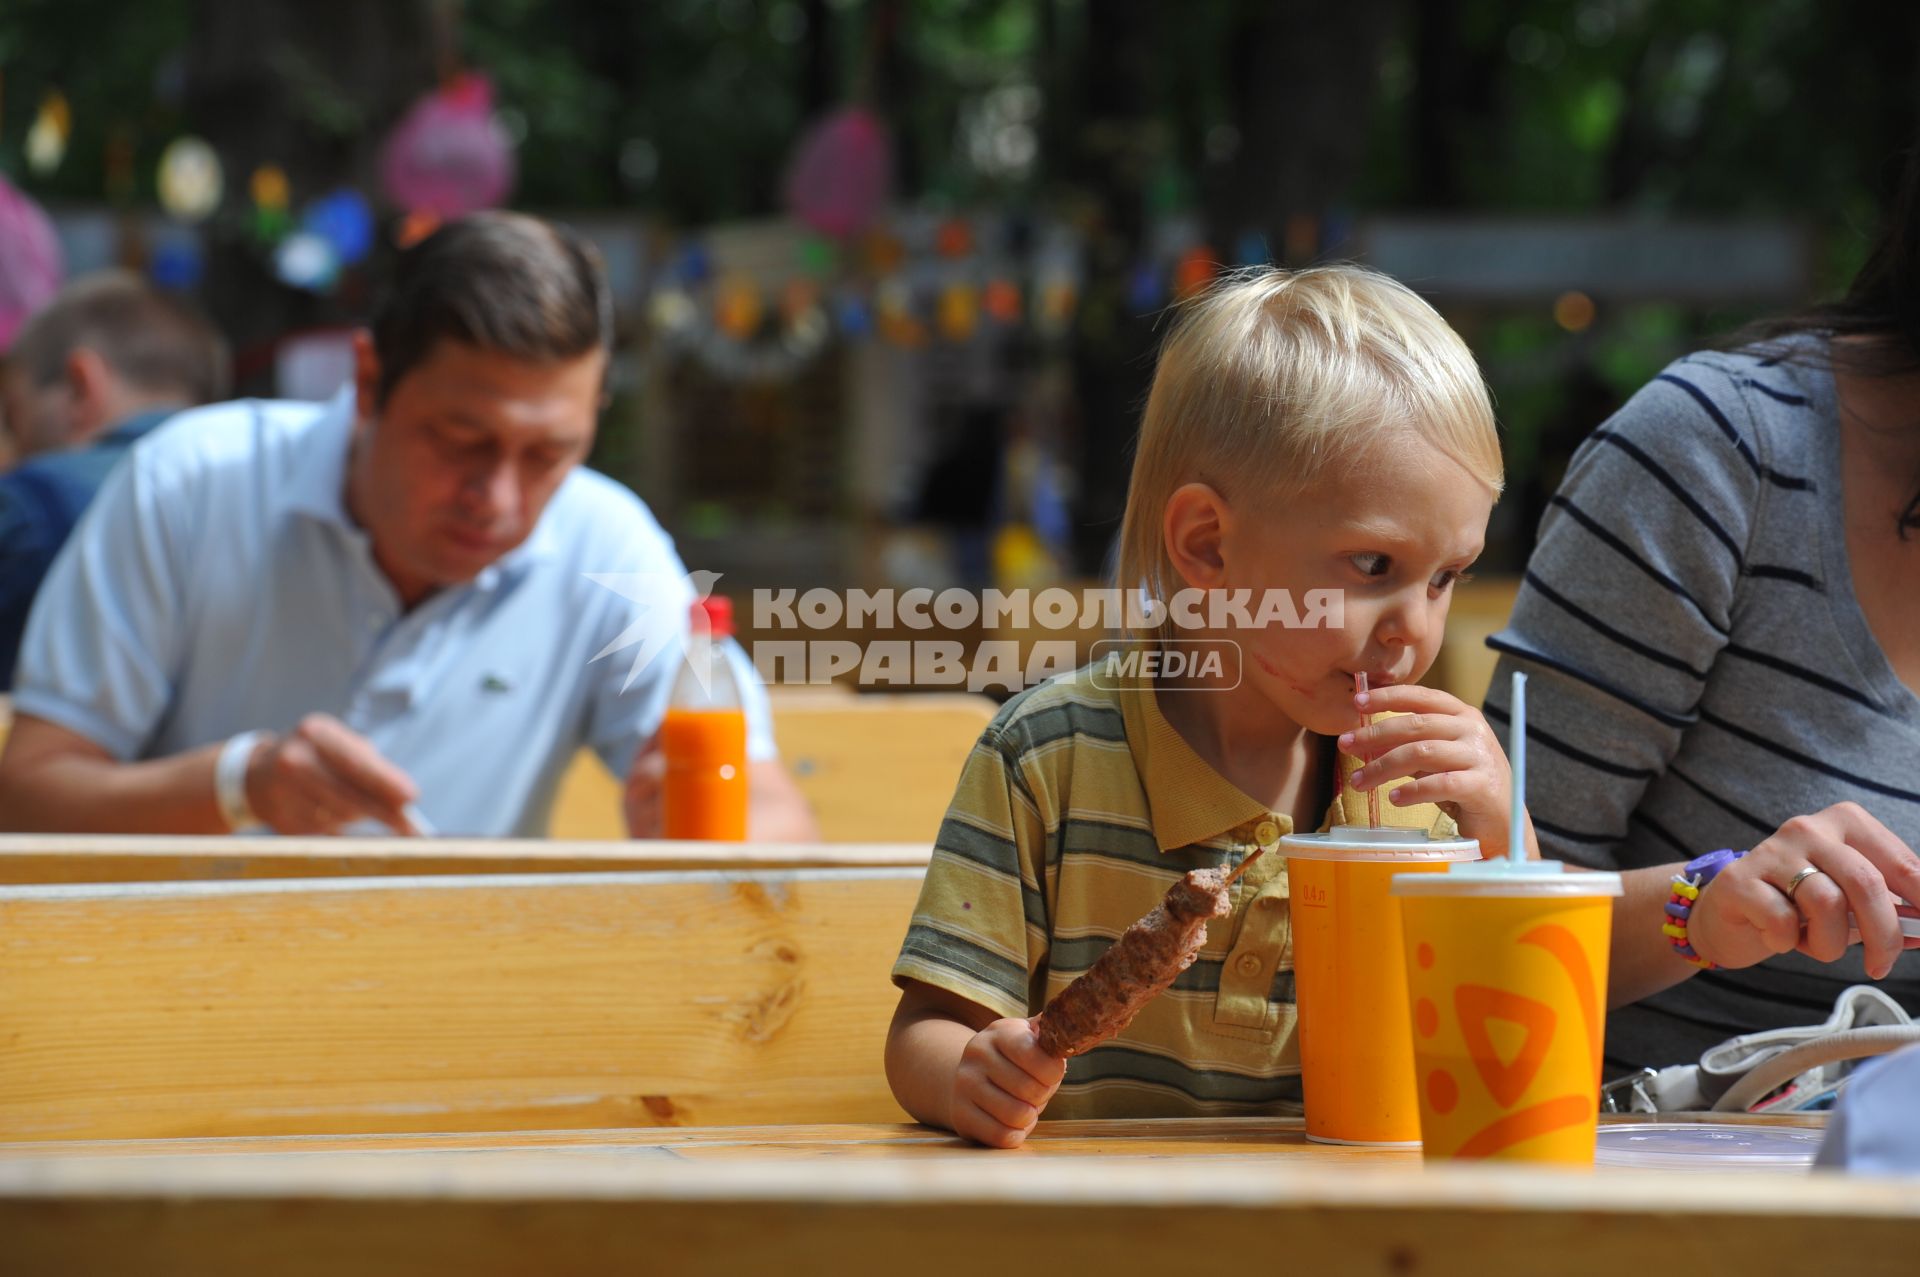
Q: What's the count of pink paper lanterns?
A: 3